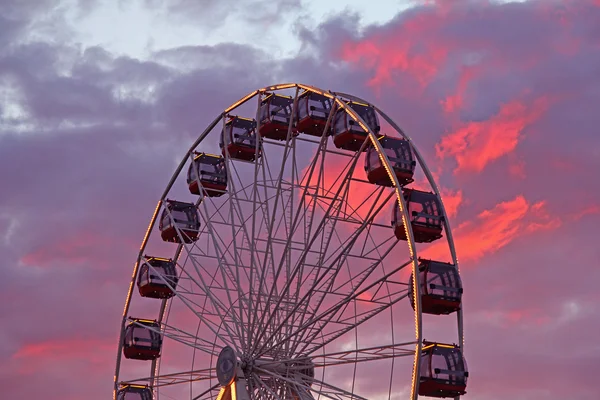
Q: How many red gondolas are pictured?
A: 13